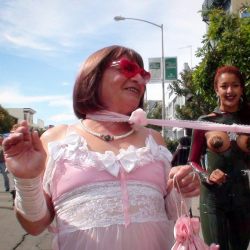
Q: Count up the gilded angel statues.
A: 0